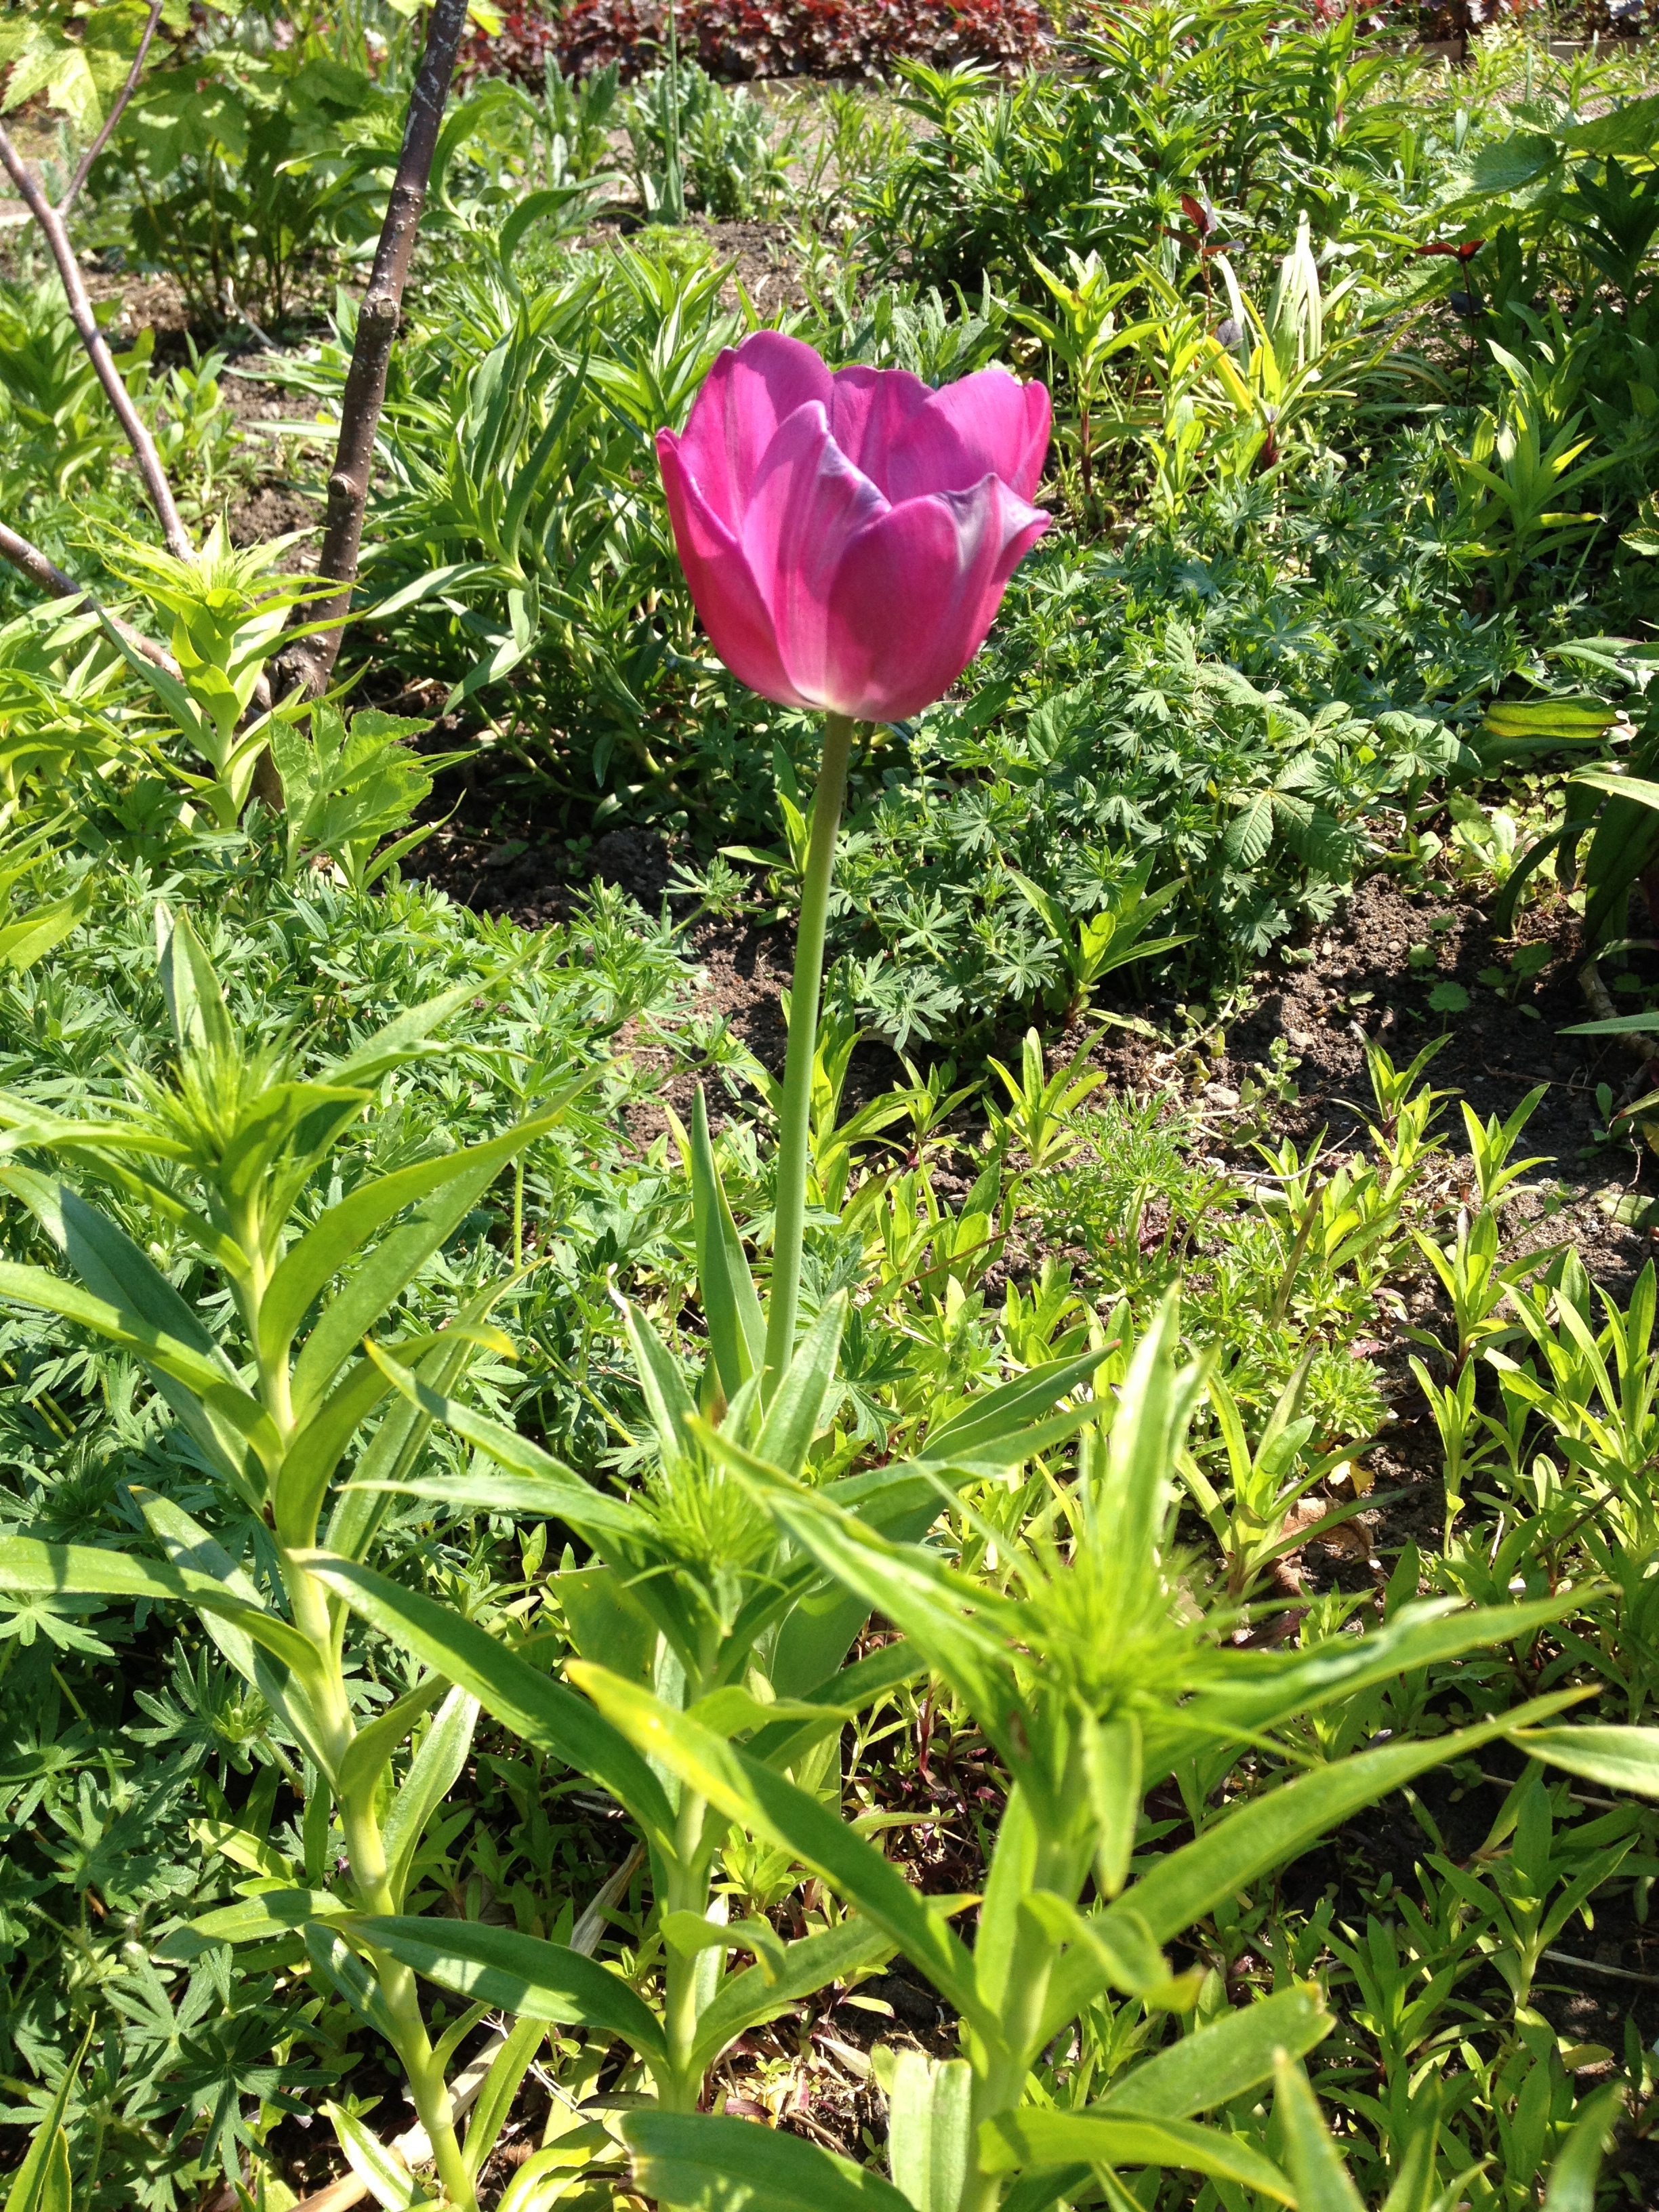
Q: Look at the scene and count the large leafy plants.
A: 3